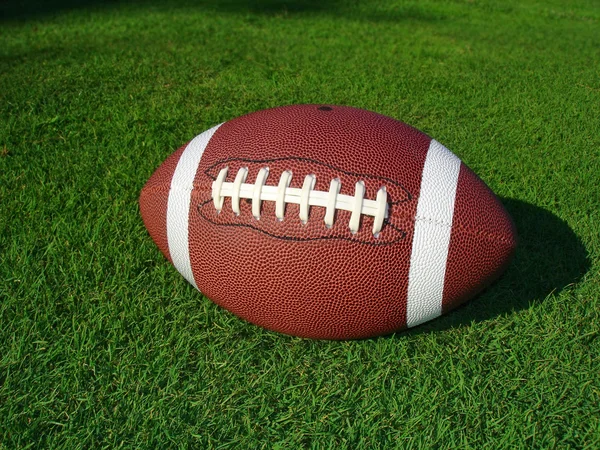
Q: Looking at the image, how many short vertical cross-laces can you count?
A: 8